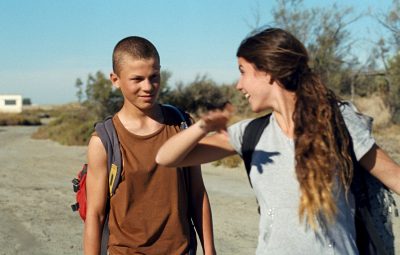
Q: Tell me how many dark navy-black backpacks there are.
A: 1